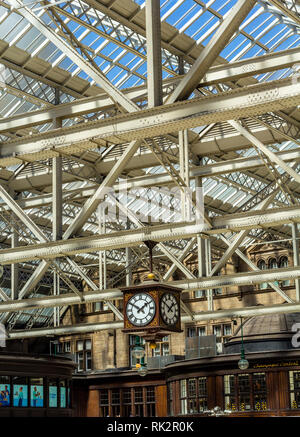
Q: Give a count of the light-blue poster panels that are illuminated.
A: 5